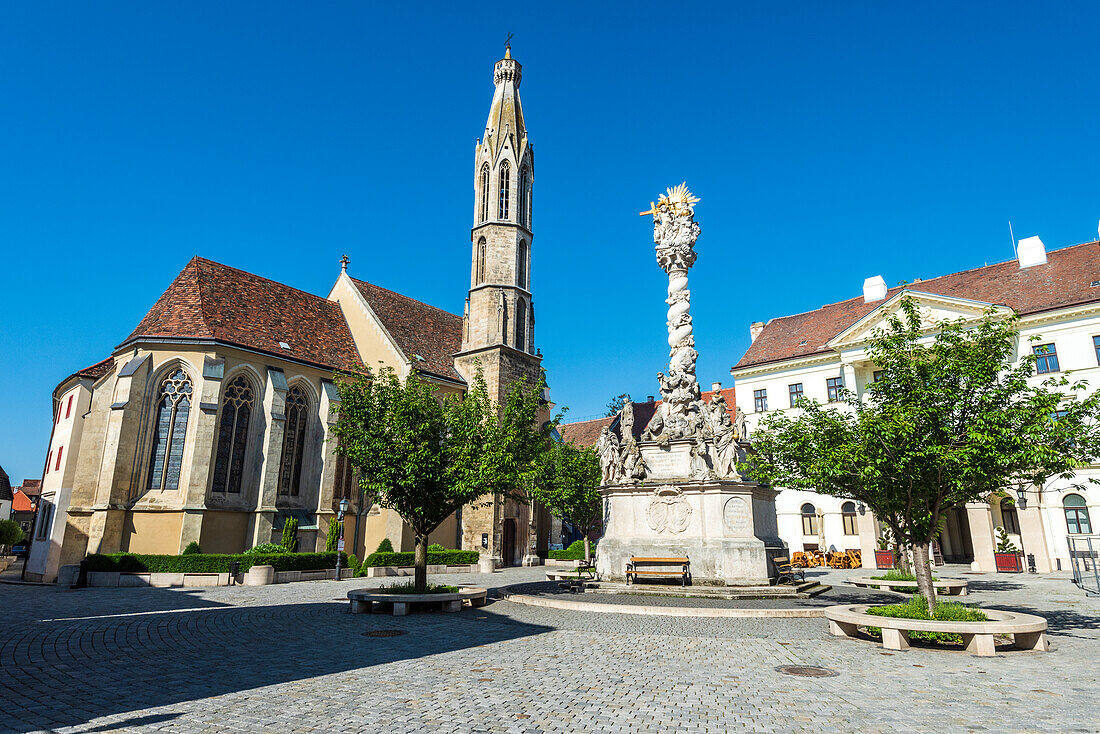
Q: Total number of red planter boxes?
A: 2